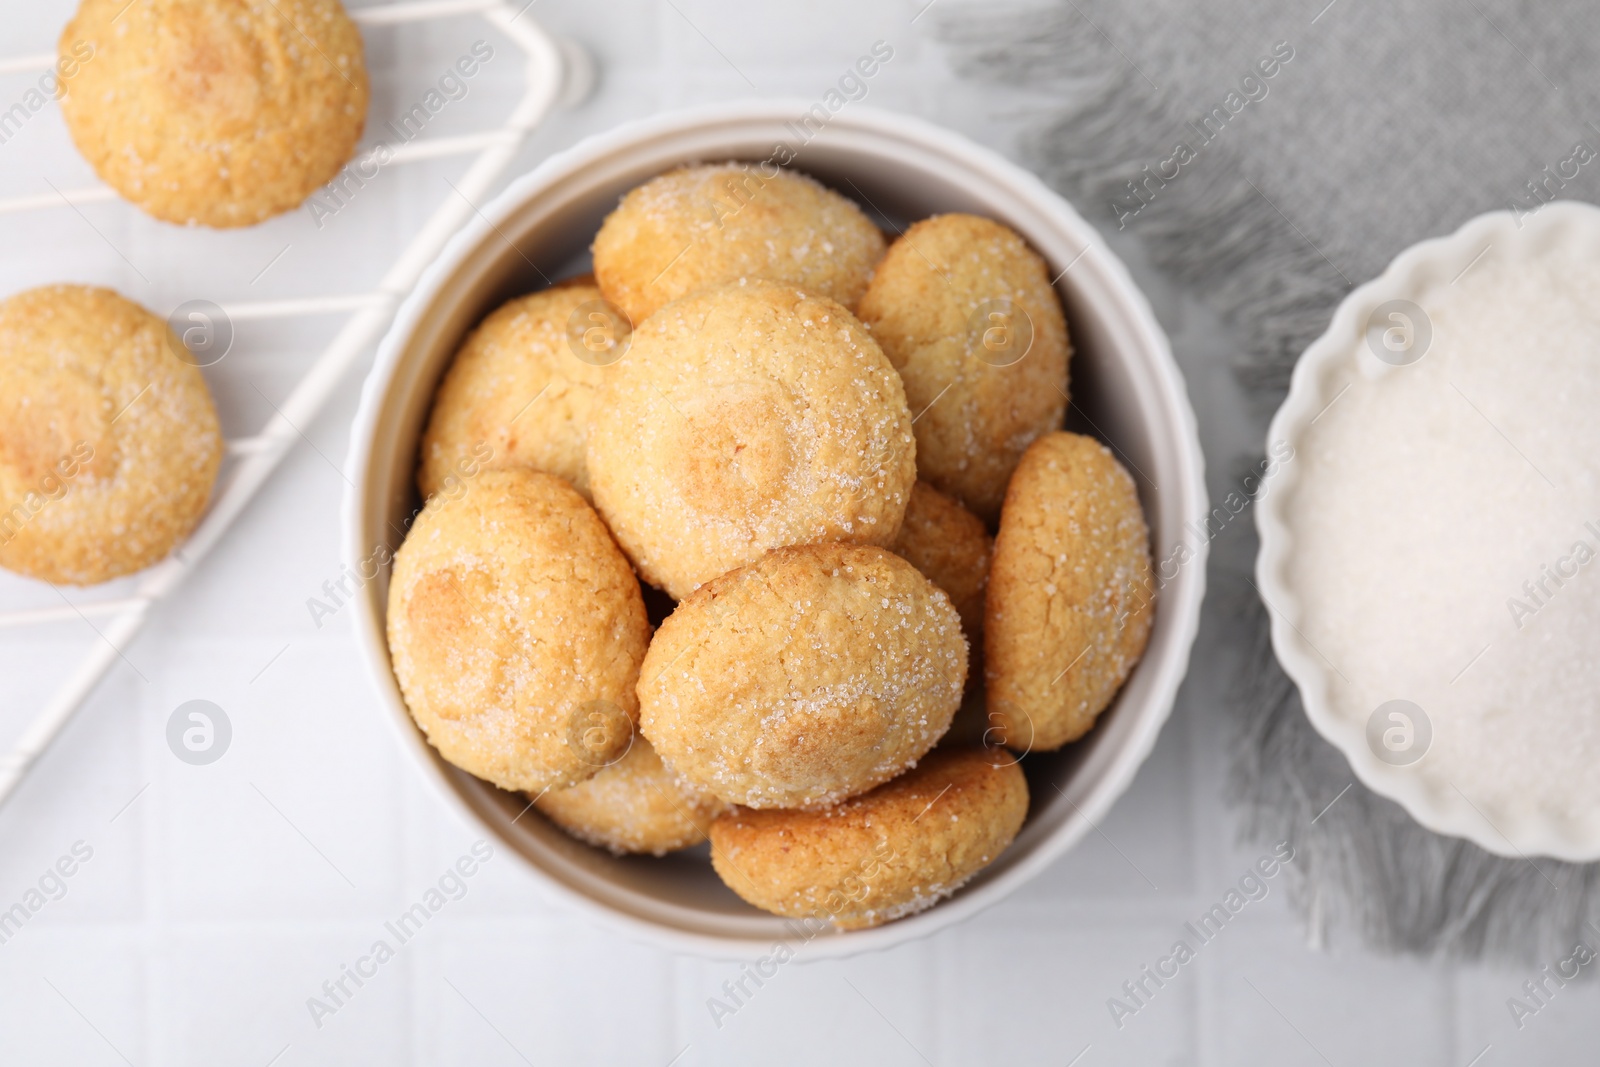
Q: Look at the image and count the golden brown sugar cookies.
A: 12